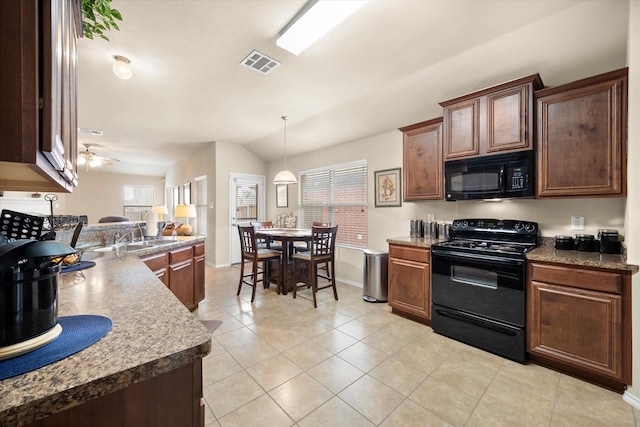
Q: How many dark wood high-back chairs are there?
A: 4